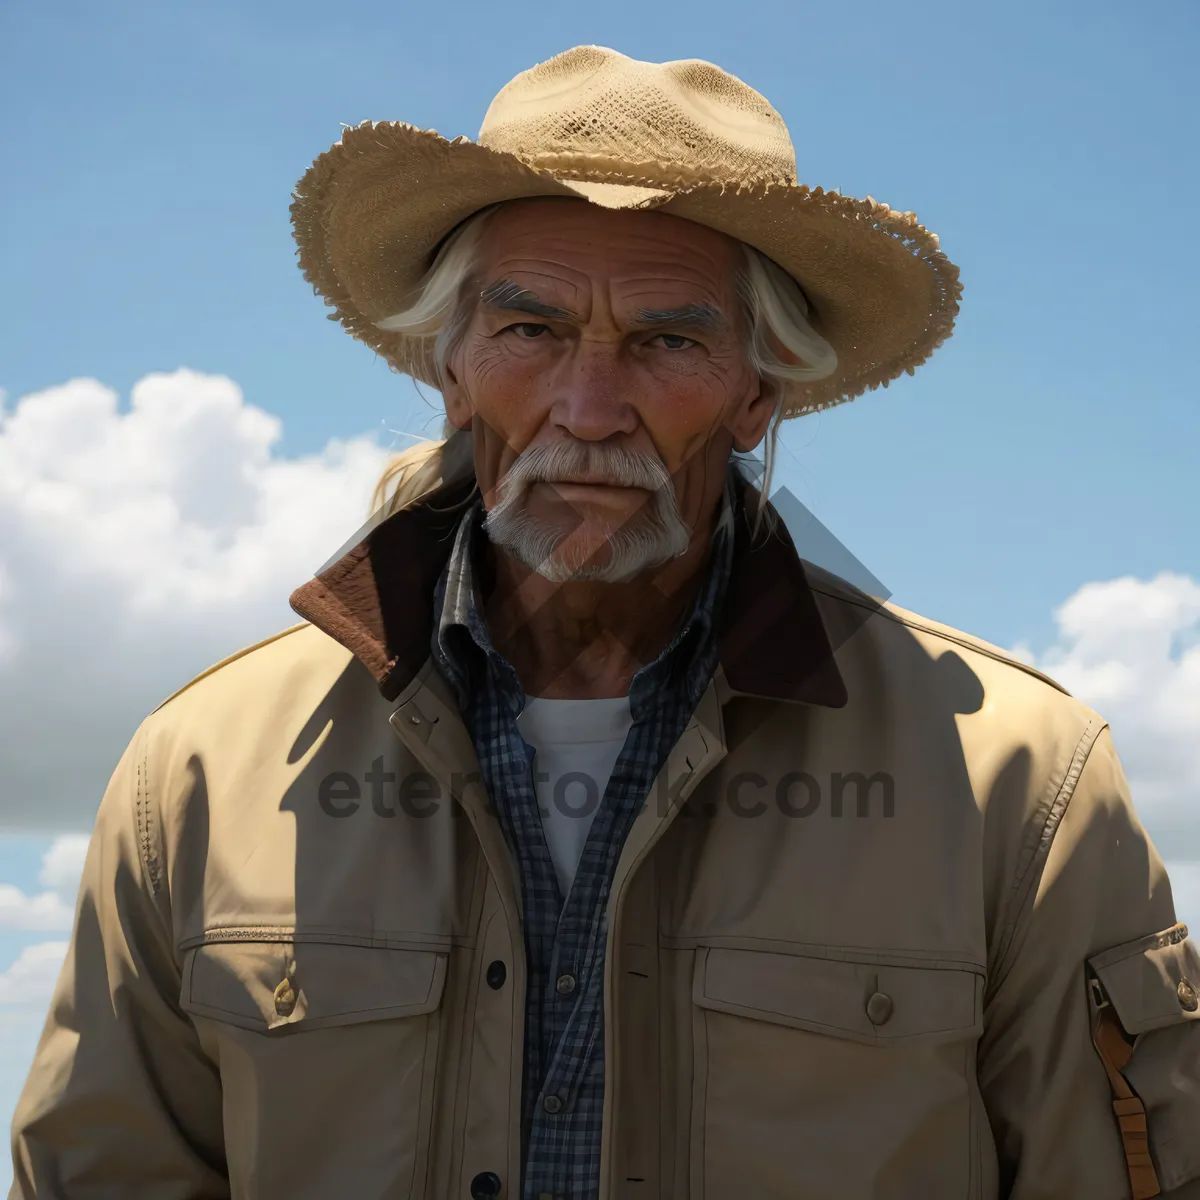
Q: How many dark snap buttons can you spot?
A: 2